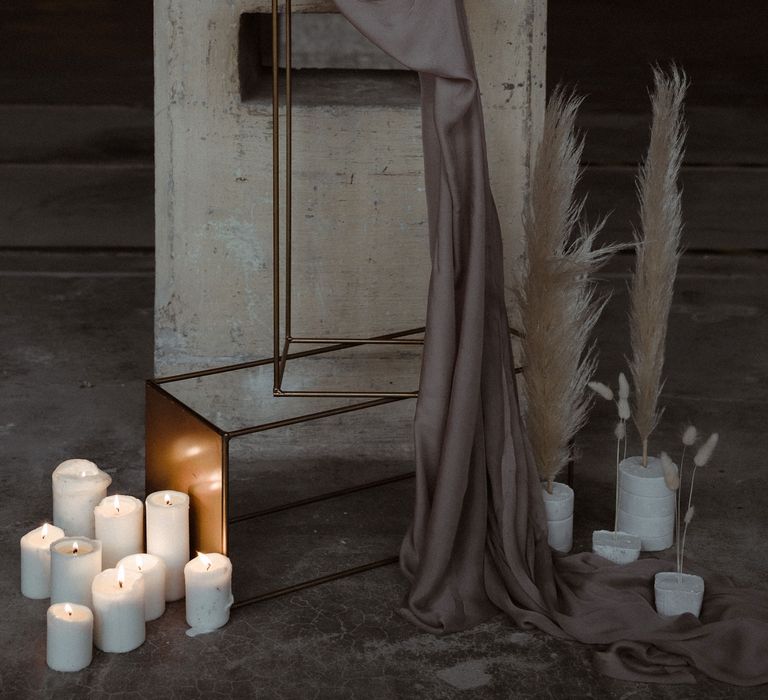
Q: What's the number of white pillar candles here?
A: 9